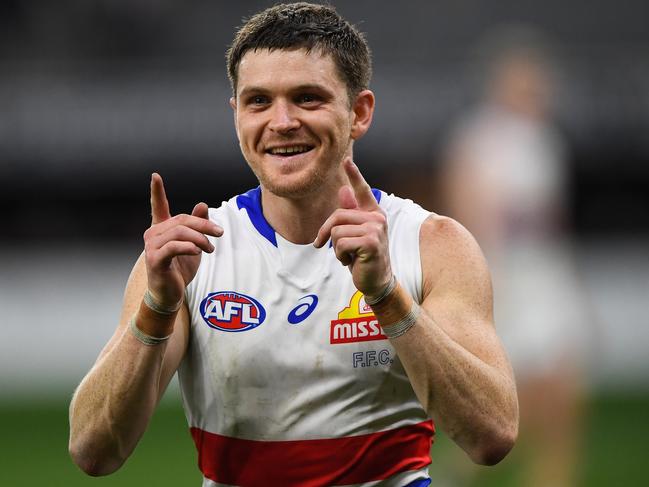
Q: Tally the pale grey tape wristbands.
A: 4